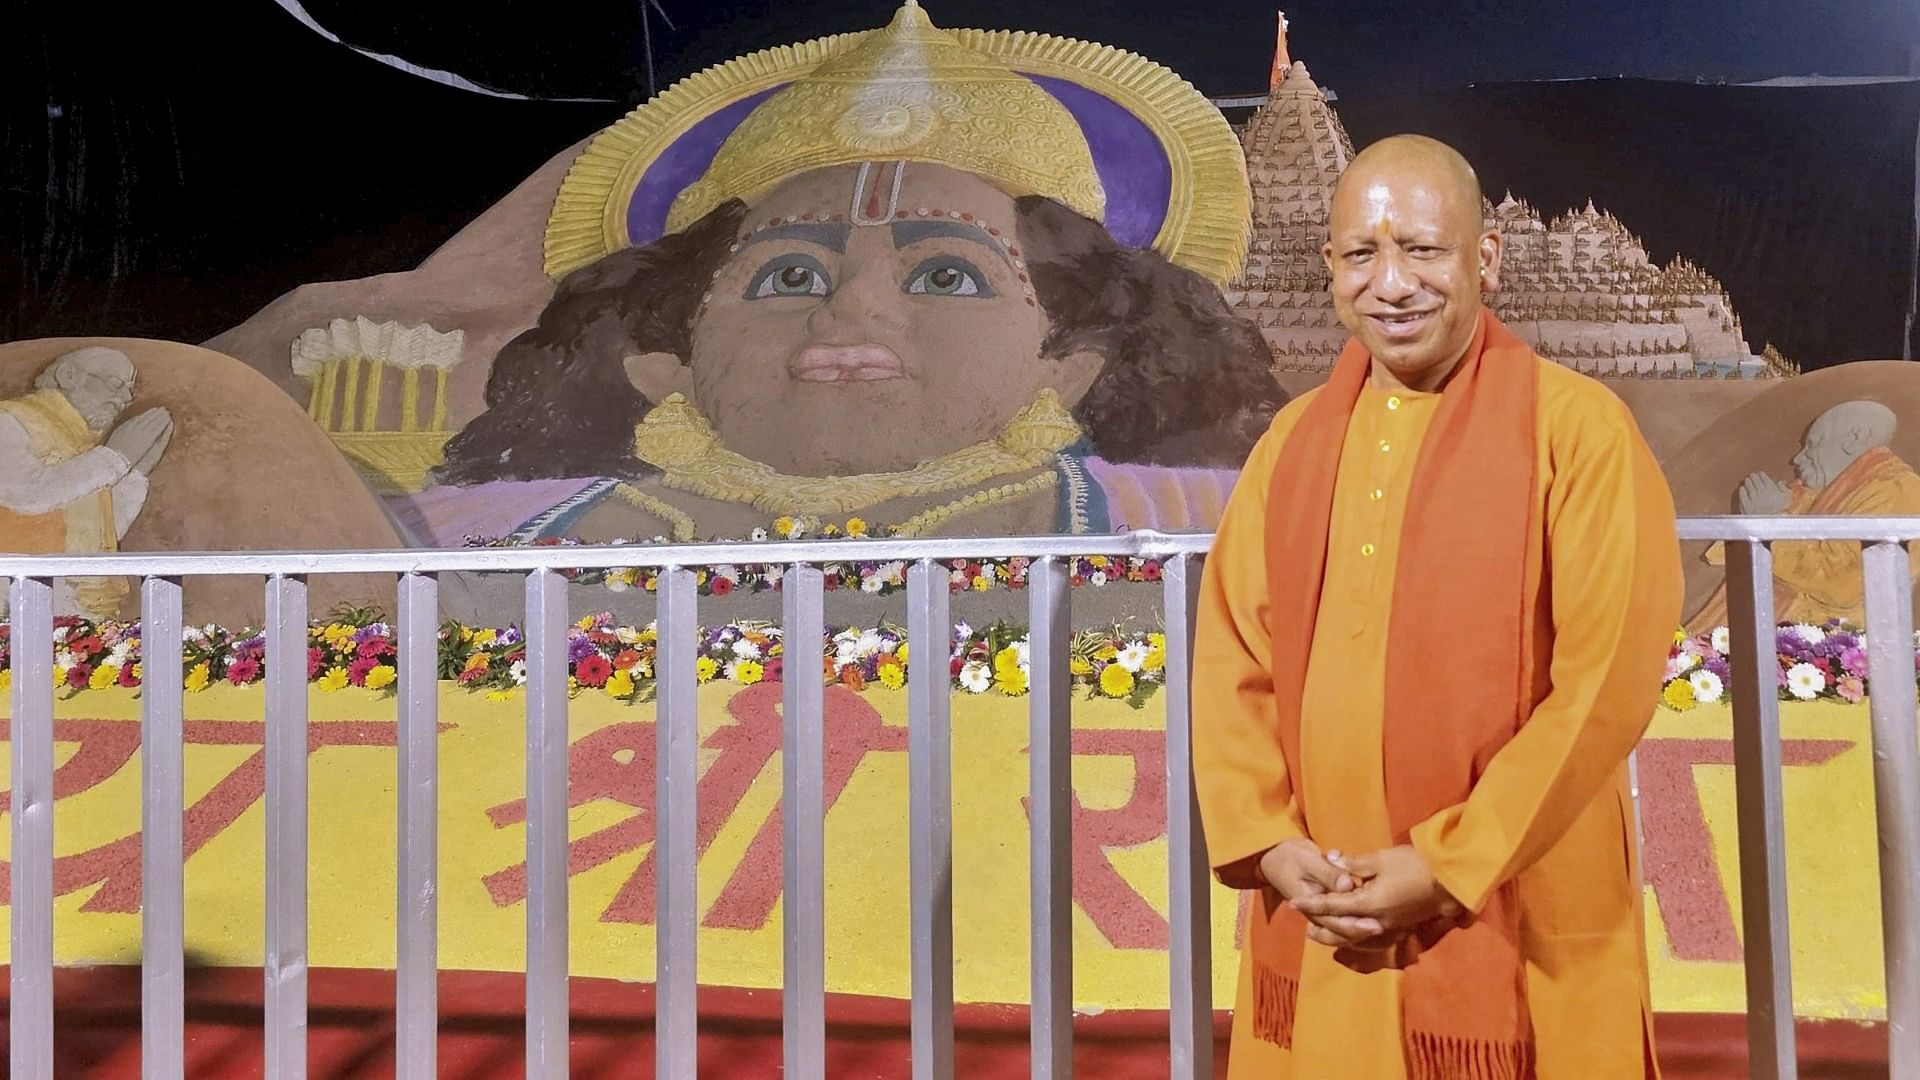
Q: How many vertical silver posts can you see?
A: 12